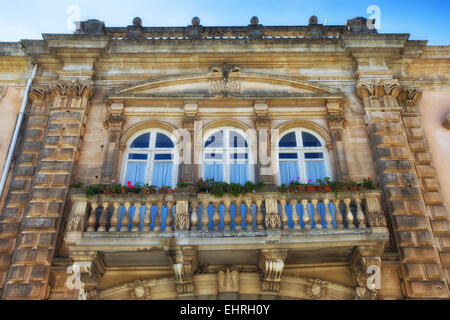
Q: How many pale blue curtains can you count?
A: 6